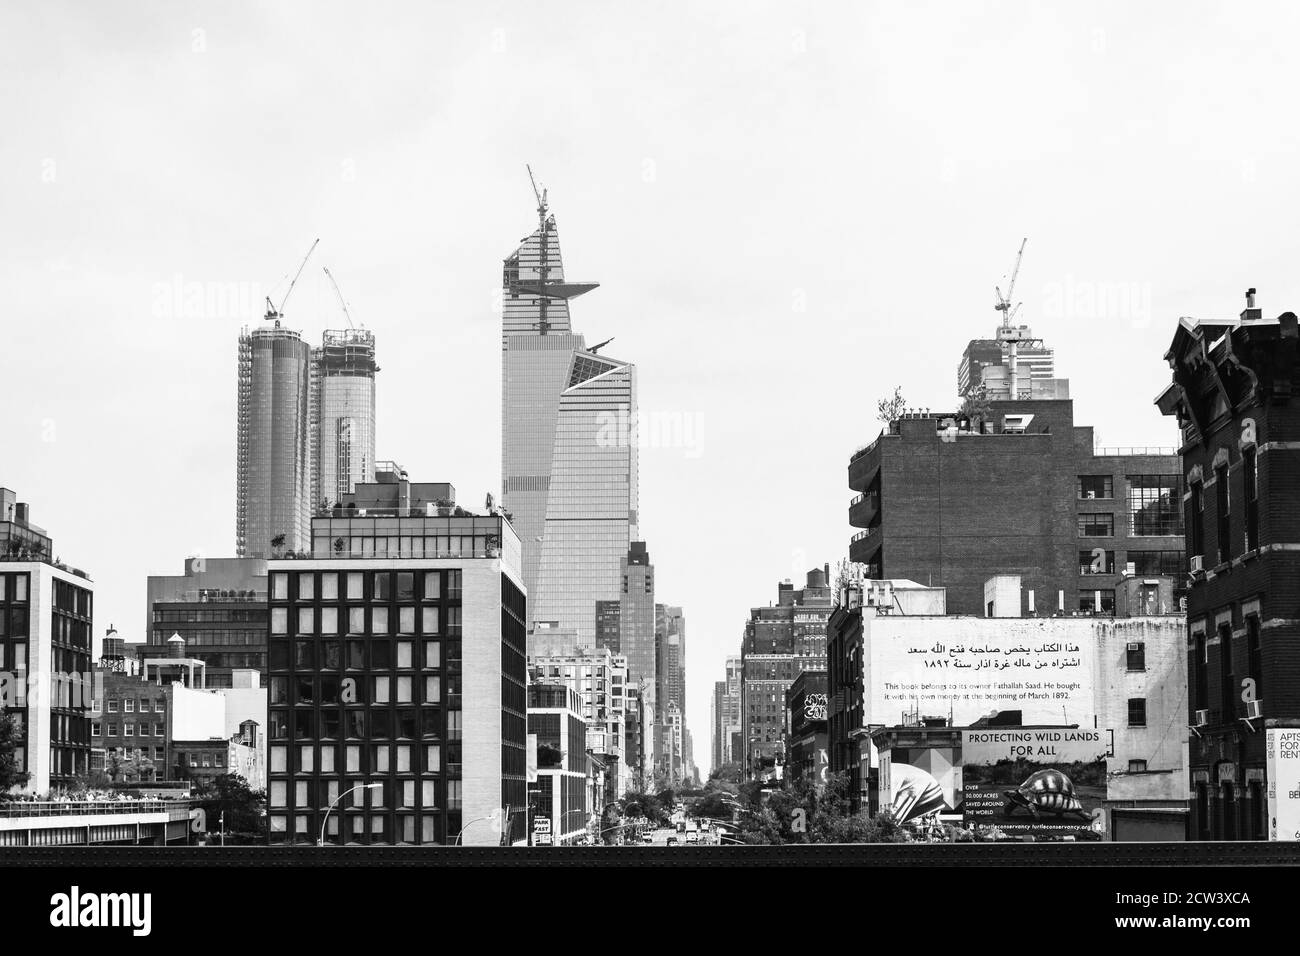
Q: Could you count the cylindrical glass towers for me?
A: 2